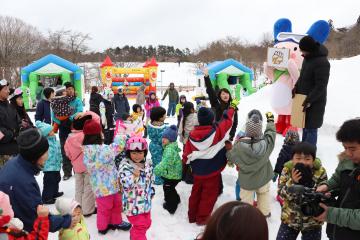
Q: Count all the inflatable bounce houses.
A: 3